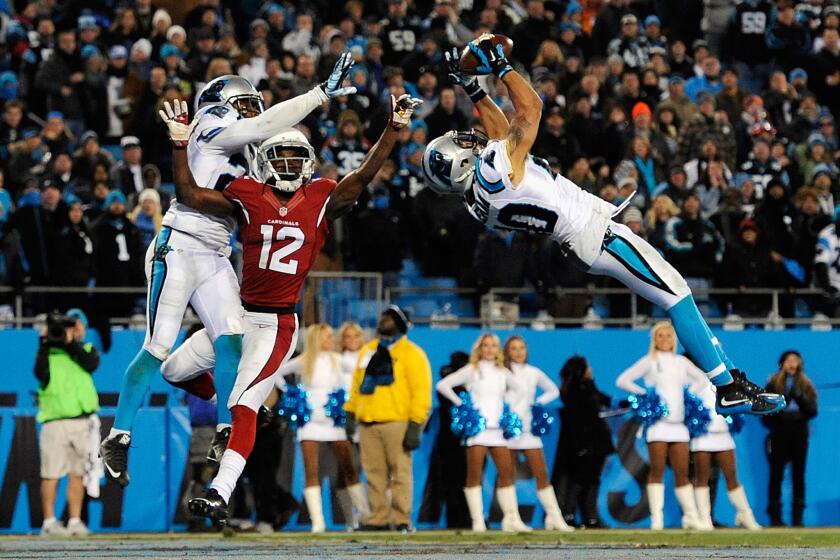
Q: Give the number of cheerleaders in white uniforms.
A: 6